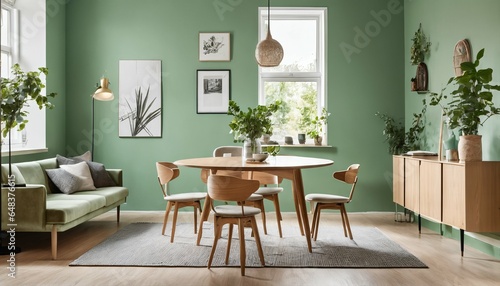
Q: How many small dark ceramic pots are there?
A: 2